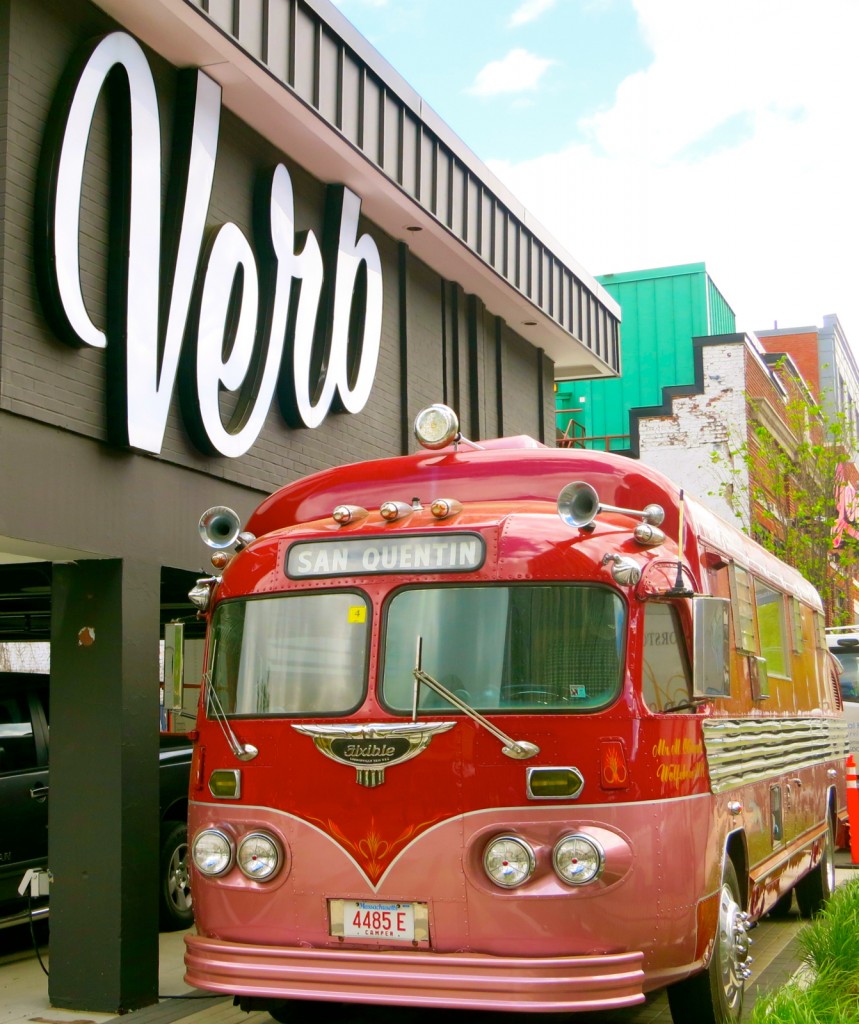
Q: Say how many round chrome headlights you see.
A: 4